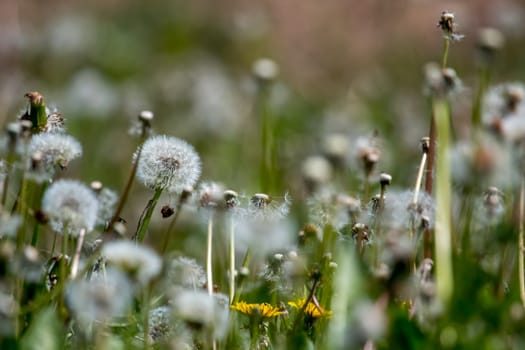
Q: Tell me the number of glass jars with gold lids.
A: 0